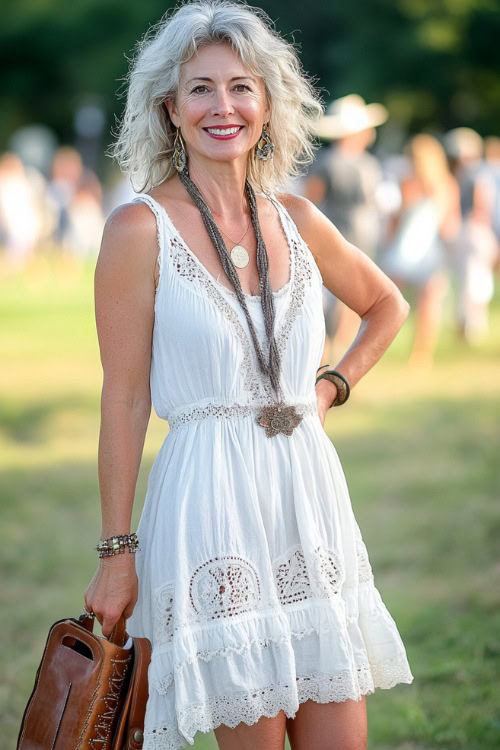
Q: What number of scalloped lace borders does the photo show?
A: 2